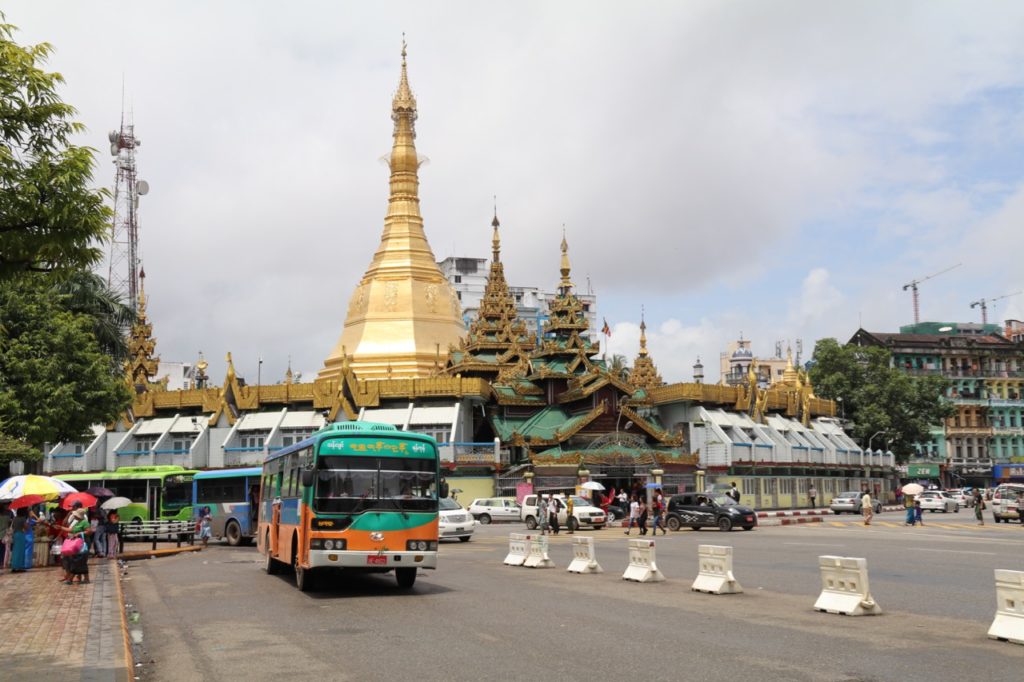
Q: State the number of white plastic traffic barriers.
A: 7